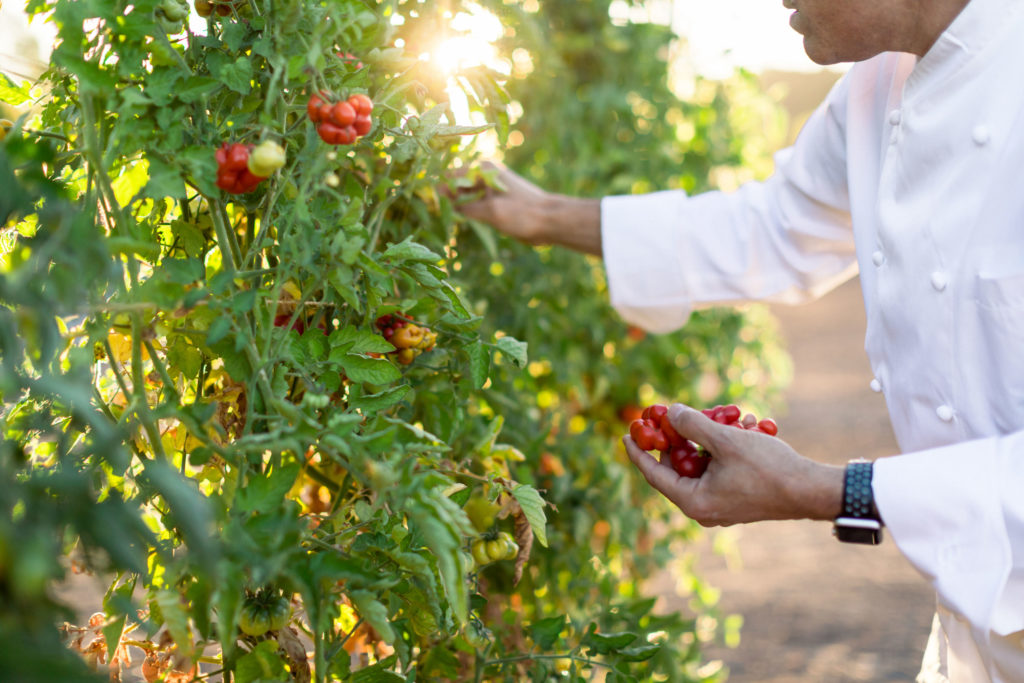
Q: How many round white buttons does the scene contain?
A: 6